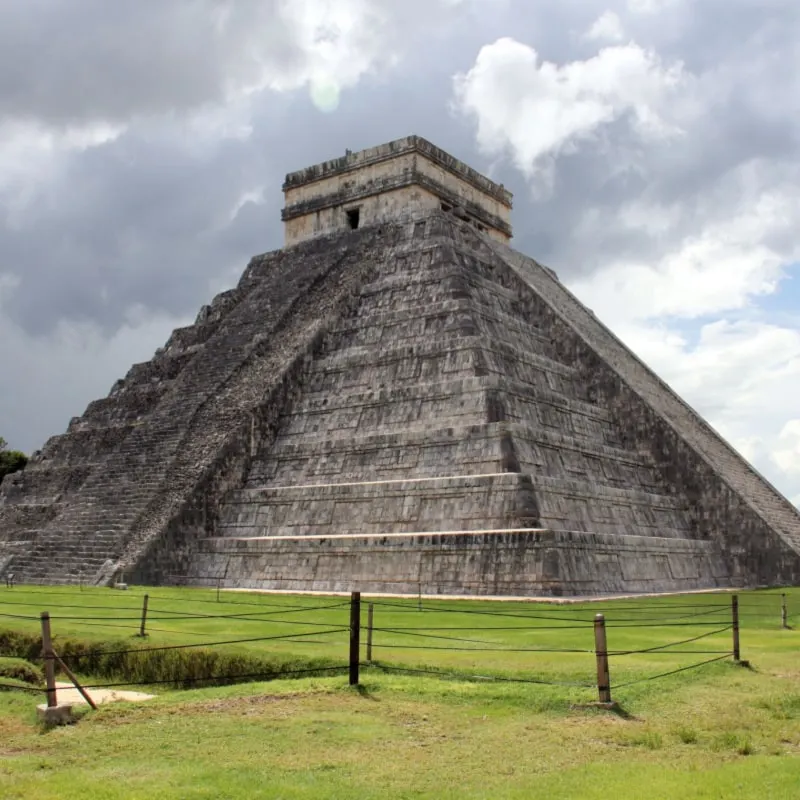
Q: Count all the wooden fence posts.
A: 7